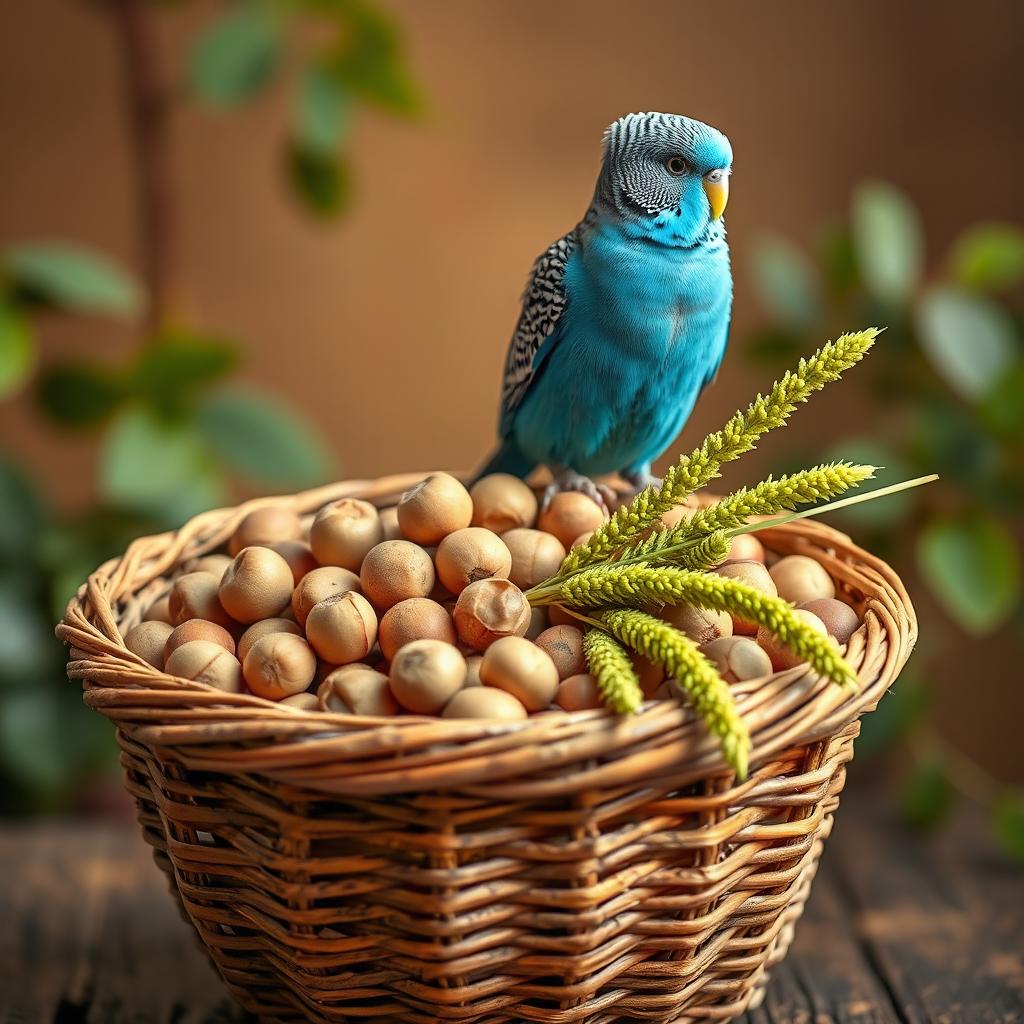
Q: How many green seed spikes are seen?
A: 6